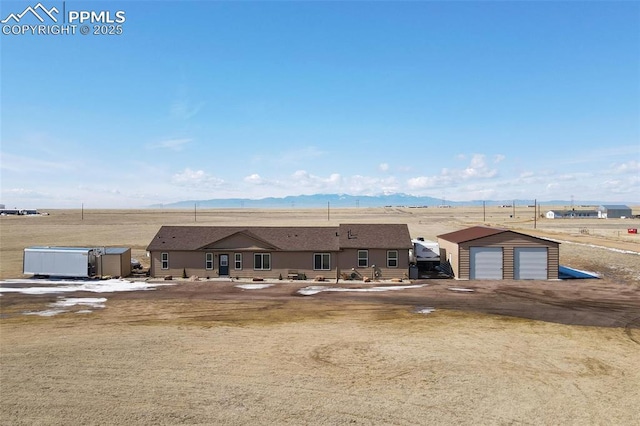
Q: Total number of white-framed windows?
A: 7